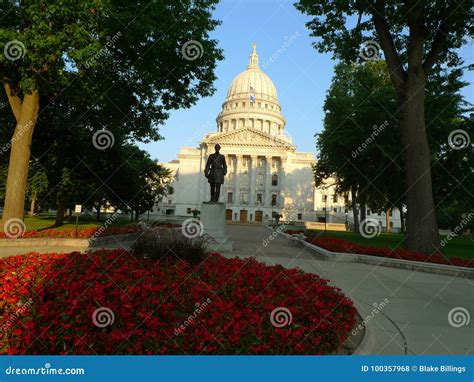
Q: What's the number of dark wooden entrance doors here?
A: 3